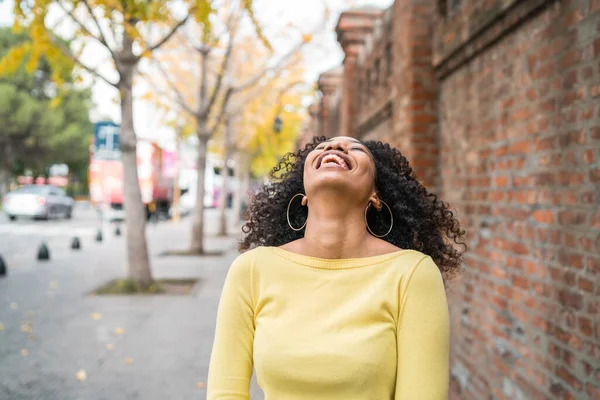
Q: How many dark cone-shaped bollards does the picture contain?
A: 5